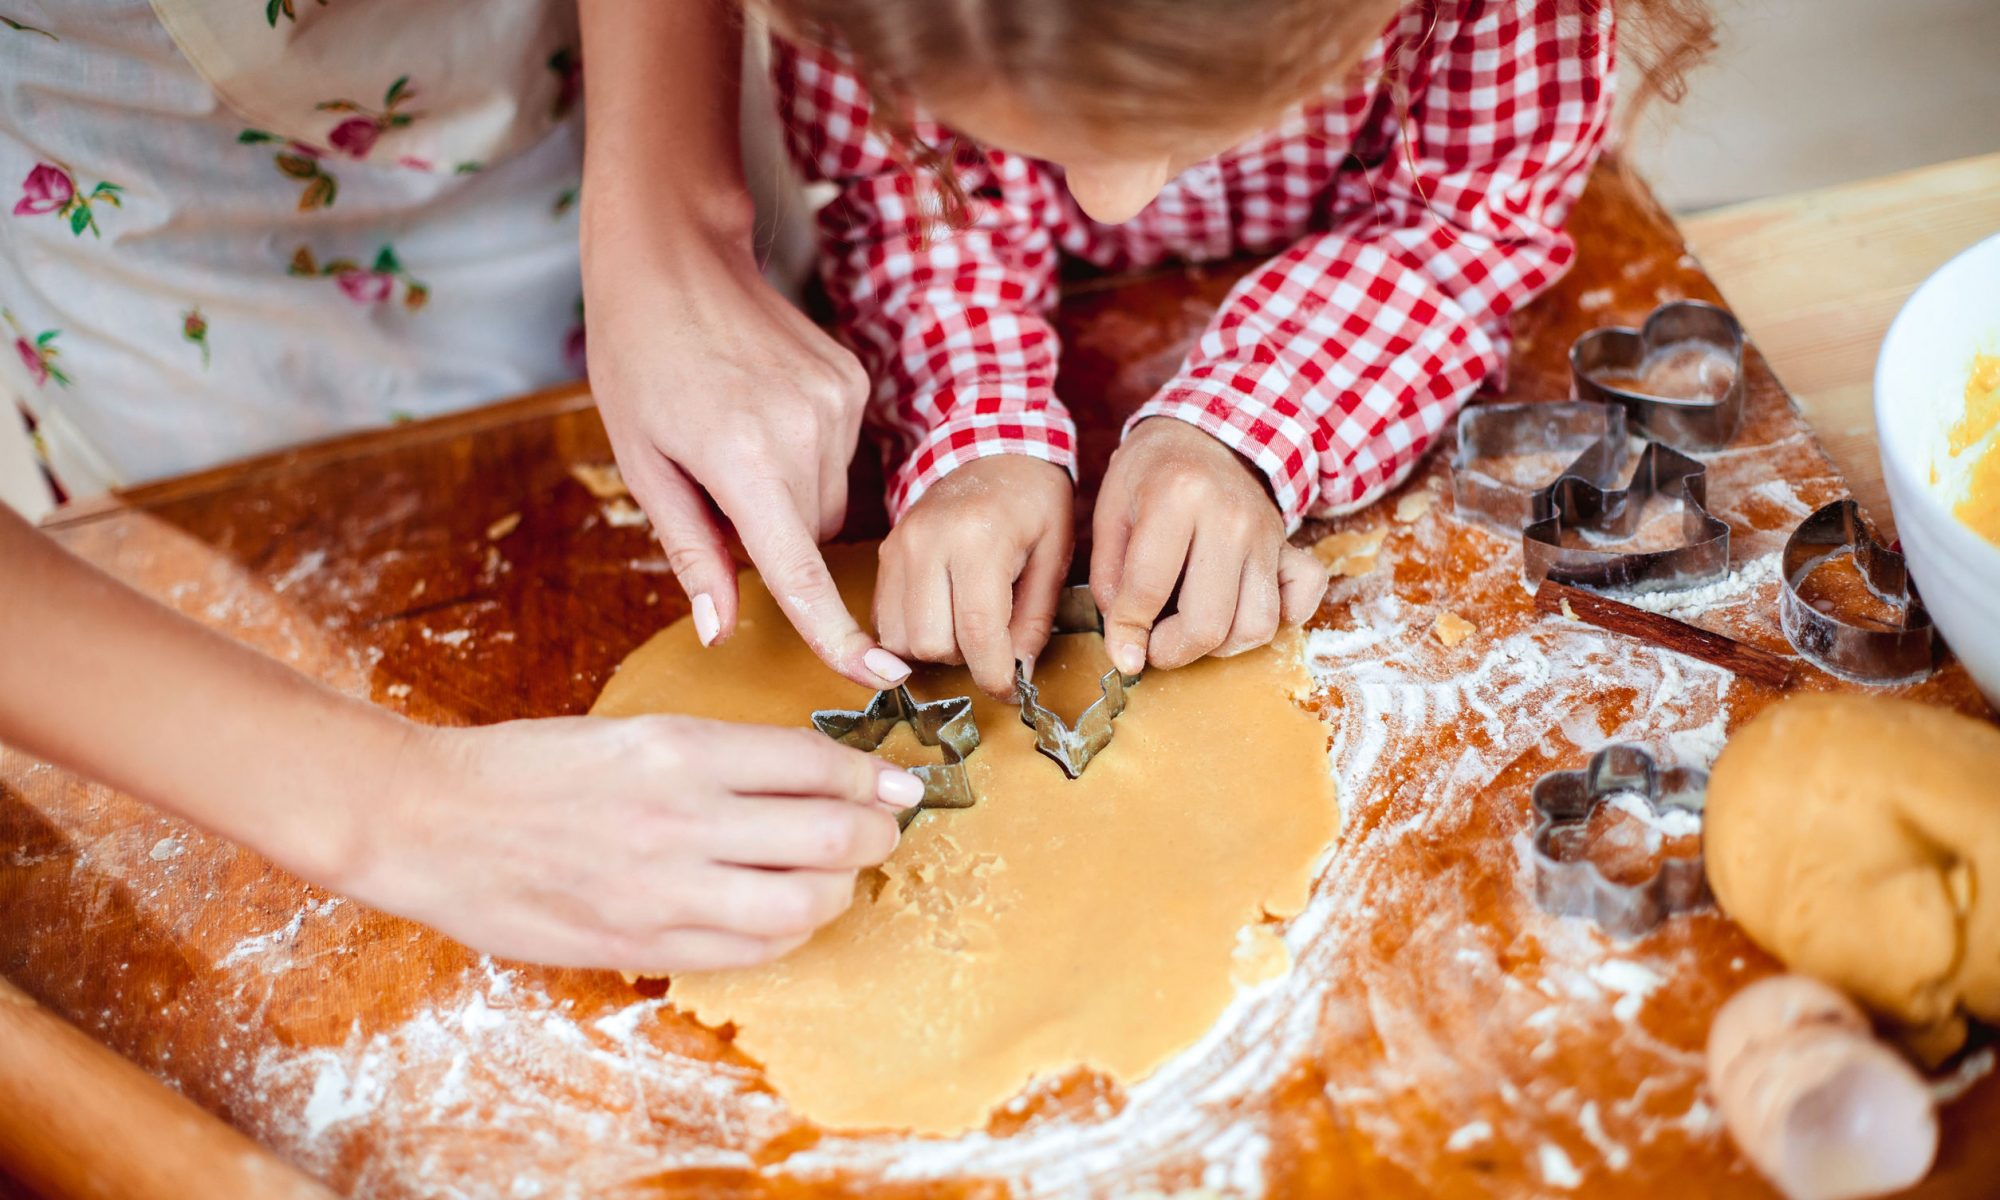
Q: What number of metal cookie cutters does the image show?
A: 7